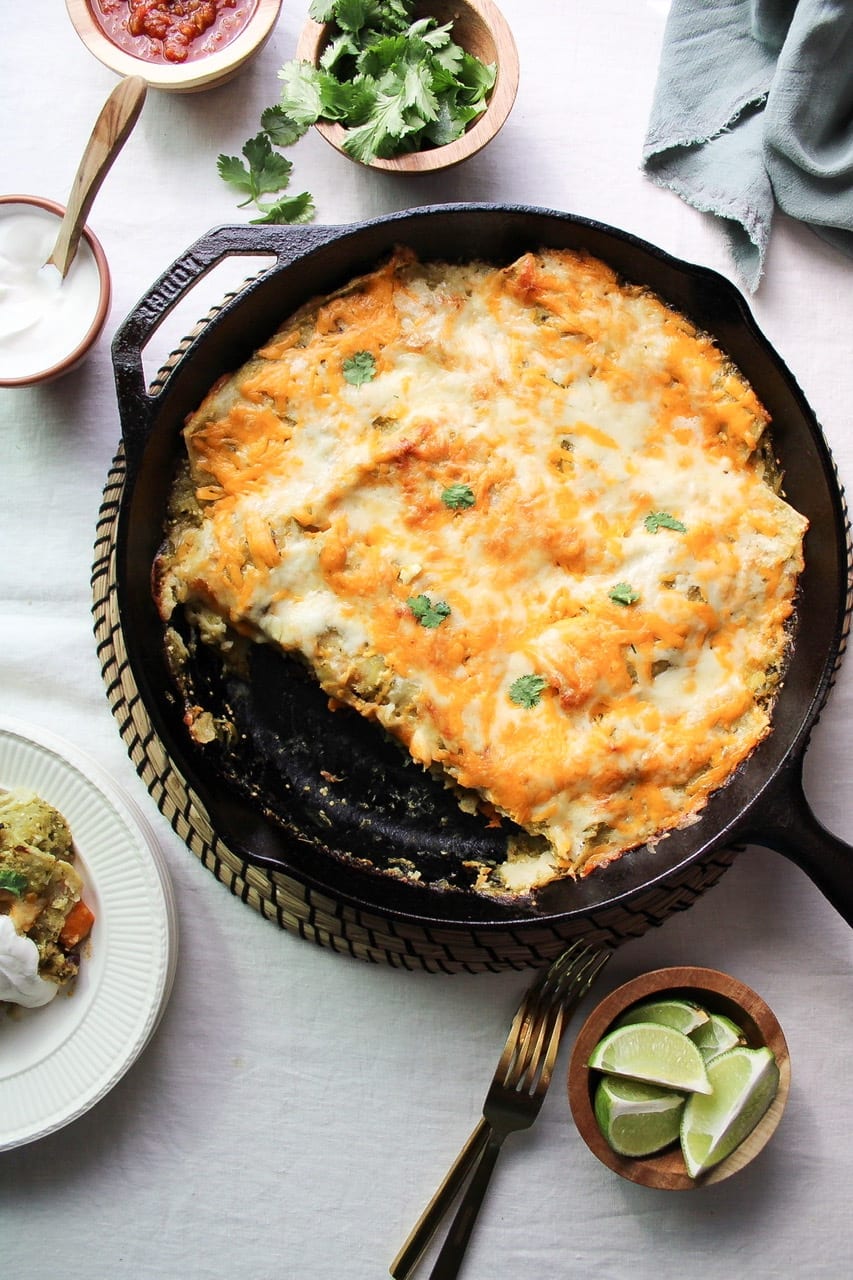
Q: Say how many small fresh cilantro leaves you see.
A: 6